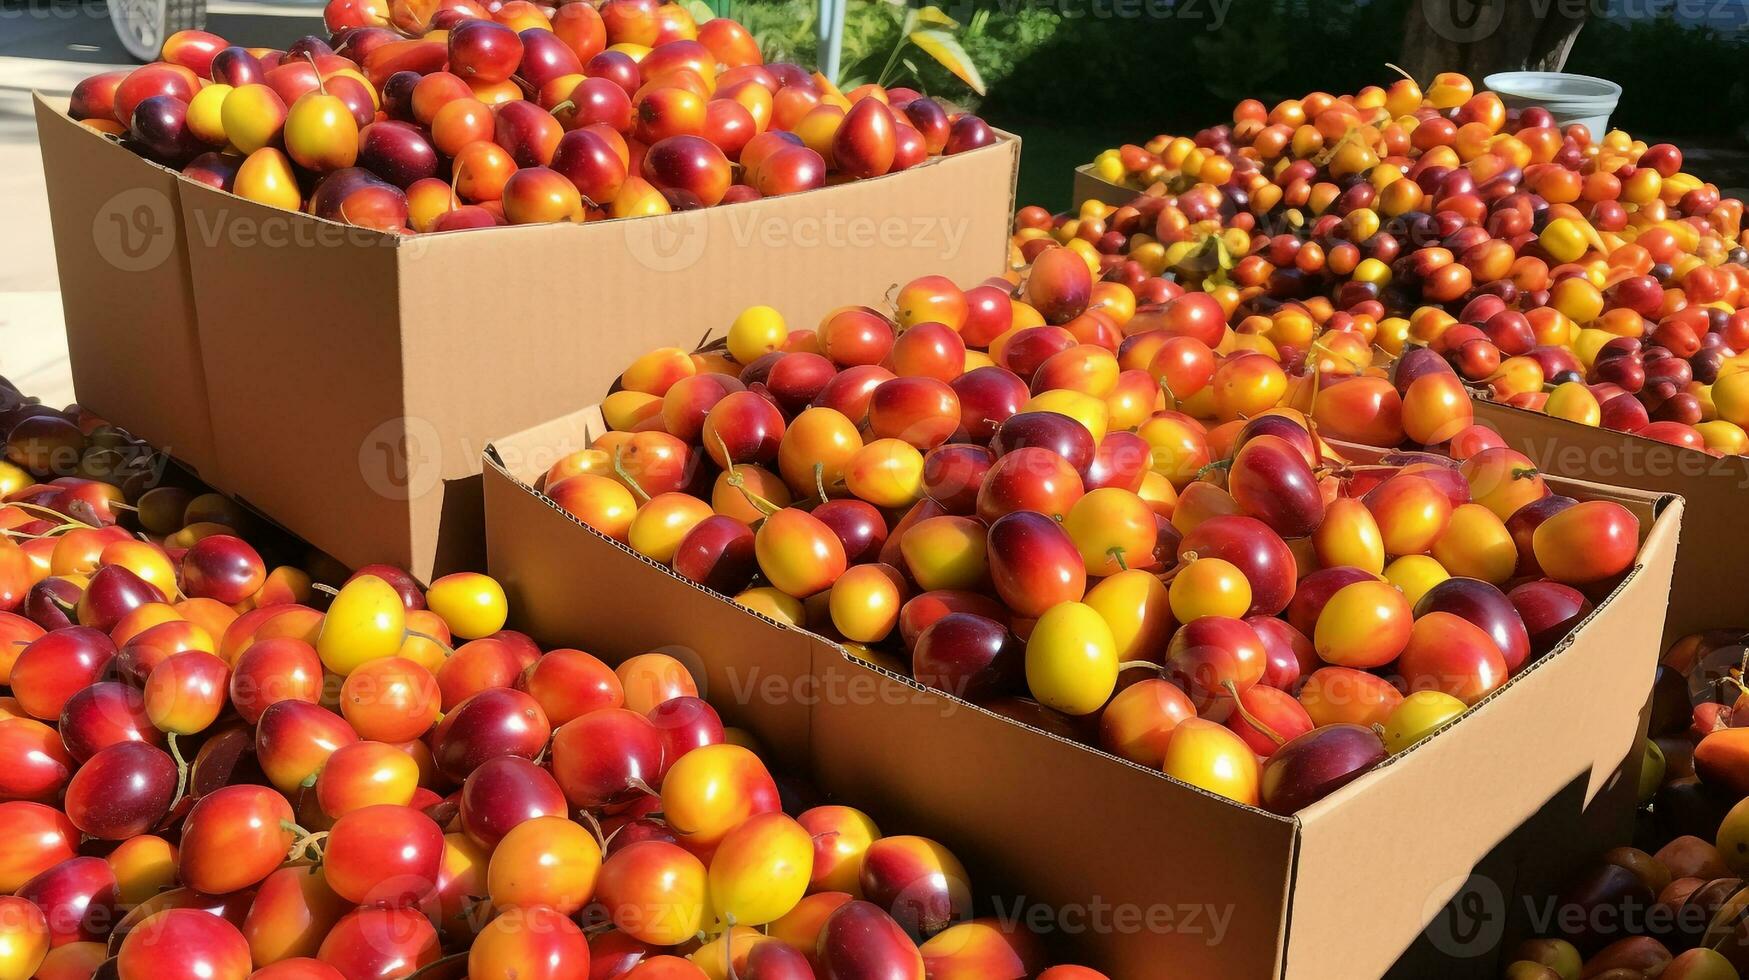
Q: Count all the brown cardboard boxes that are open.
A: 3